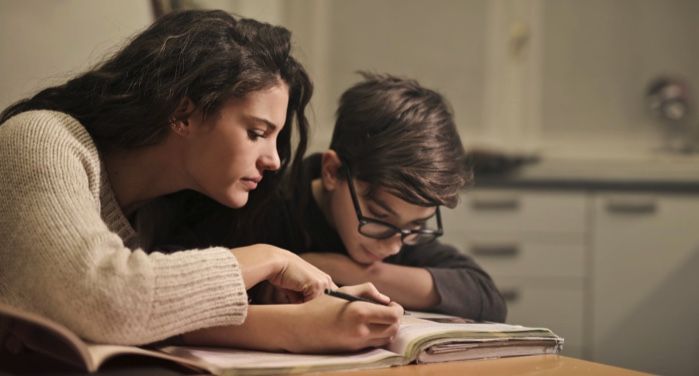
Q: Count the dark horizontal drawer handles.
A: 4